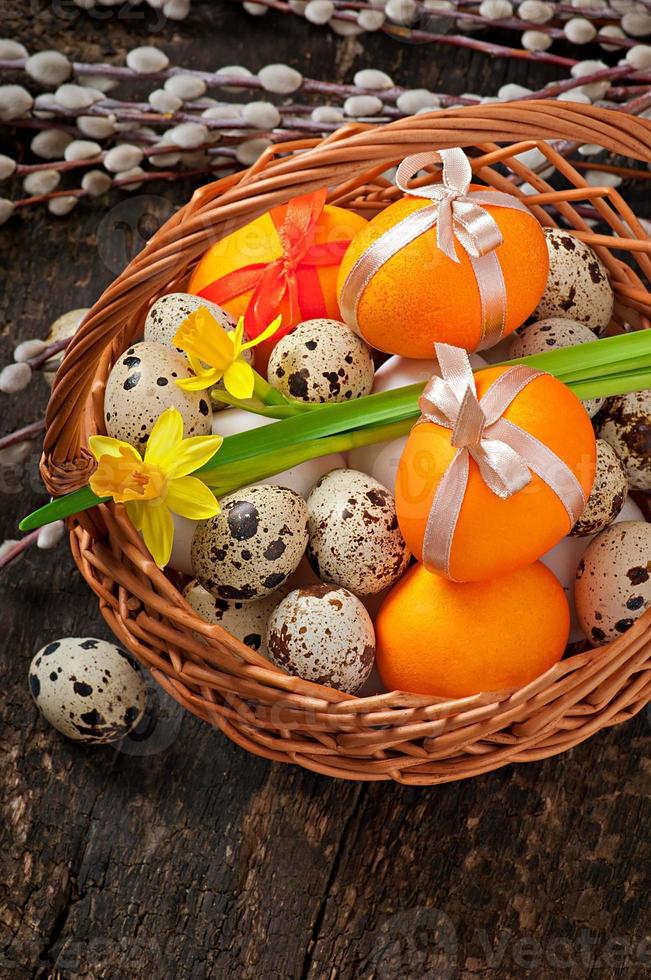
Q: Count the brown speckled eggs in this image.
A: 13